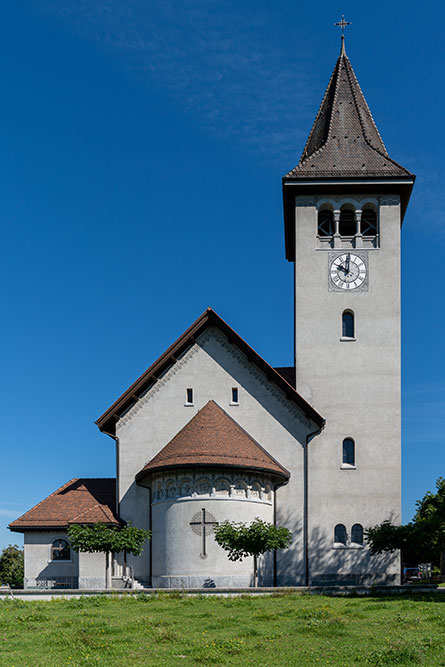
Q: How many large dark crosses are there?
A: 1